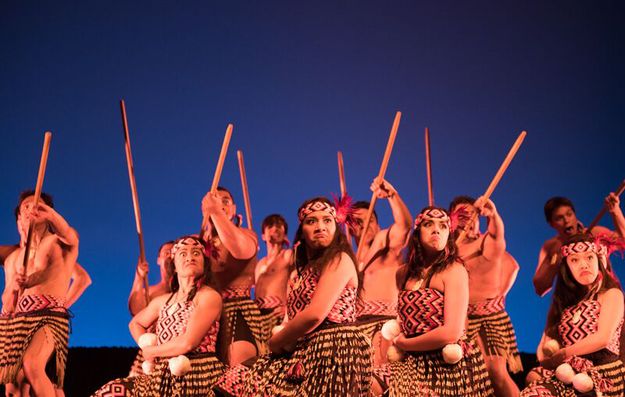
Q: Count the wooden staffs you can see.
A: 9